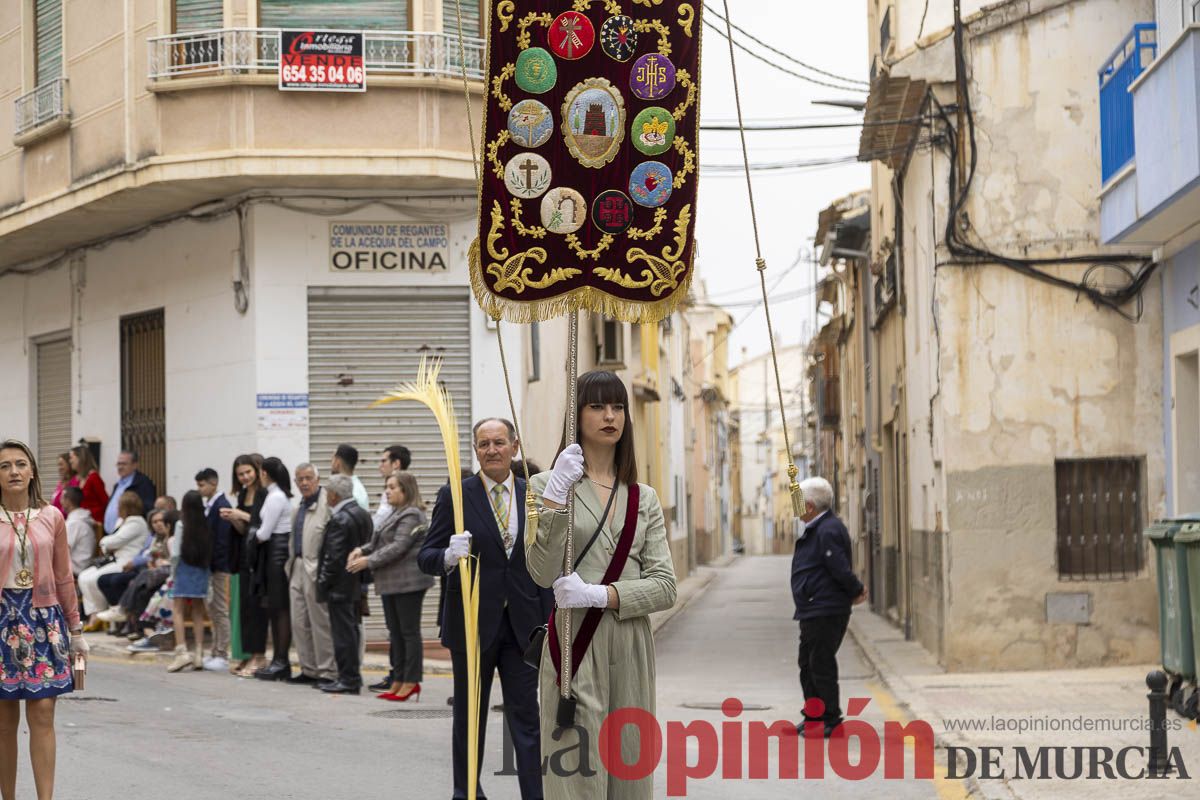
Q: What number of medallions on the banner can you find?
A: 11